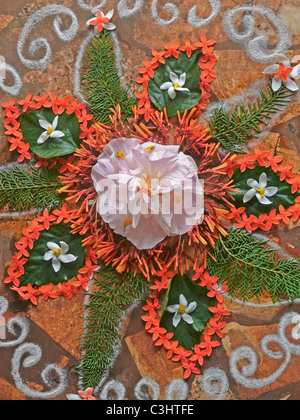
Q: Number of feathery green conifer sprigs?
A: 5